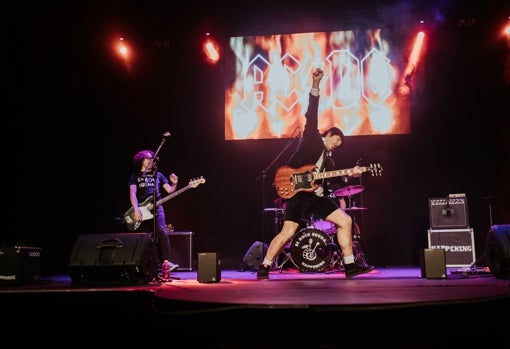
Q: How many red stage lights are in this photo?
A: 4